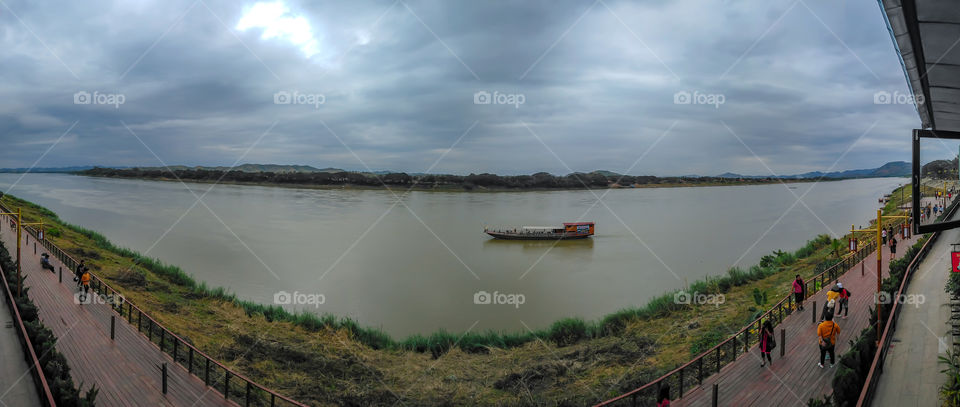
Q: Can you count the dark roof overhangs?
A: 1